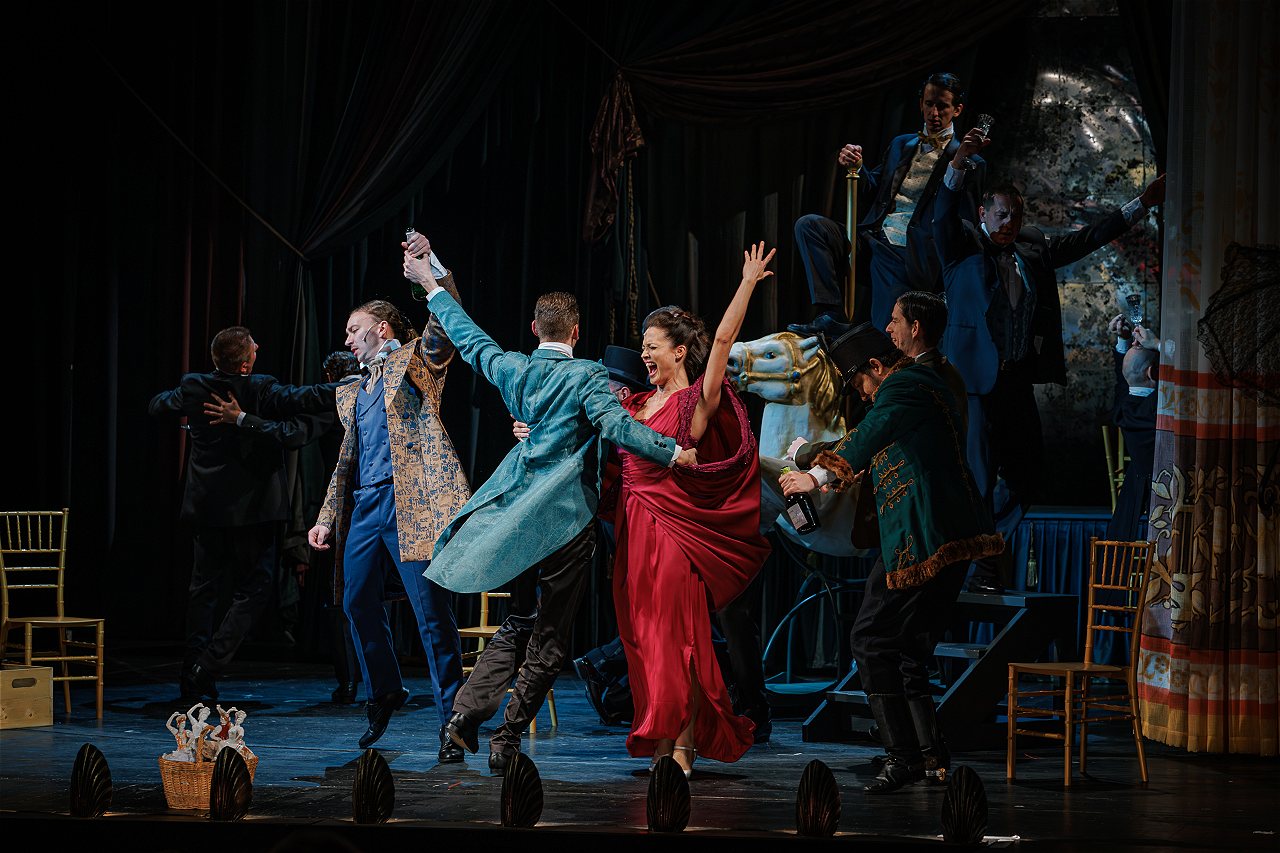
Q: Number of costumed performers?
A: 11